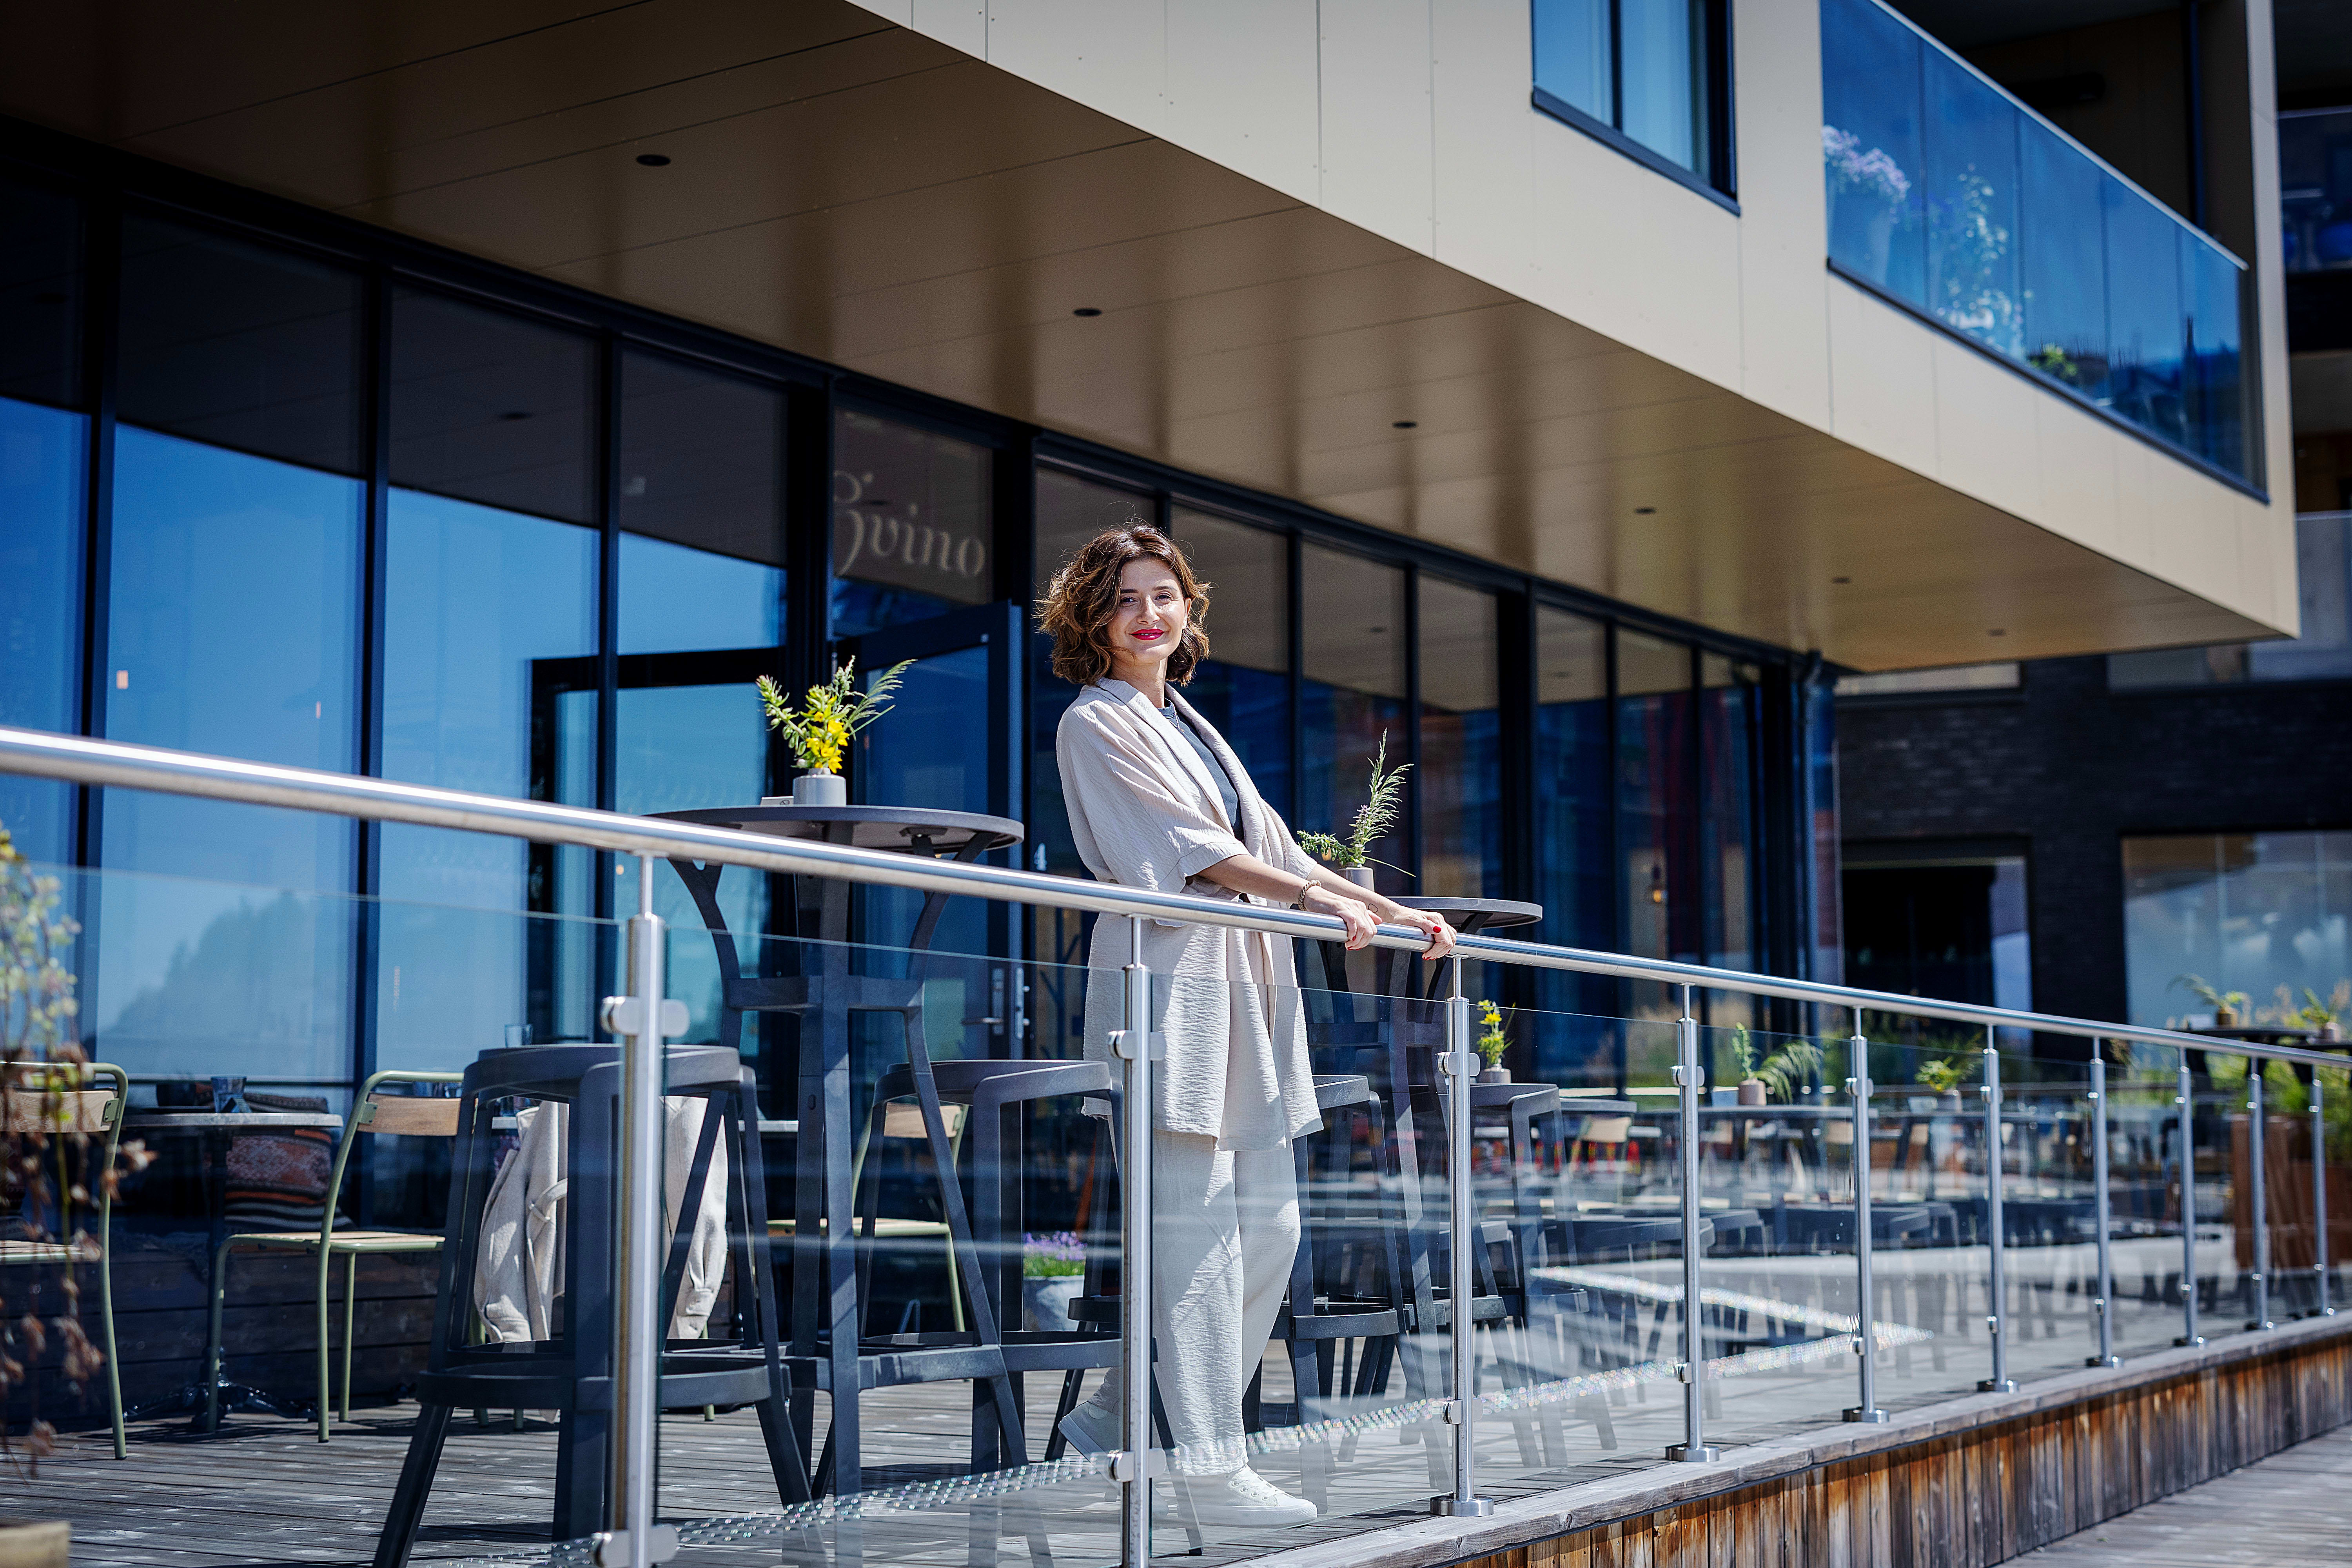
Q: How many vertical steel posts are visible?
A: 10